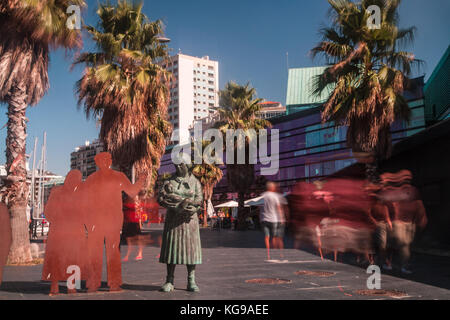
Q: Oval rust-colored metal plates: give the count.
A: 3